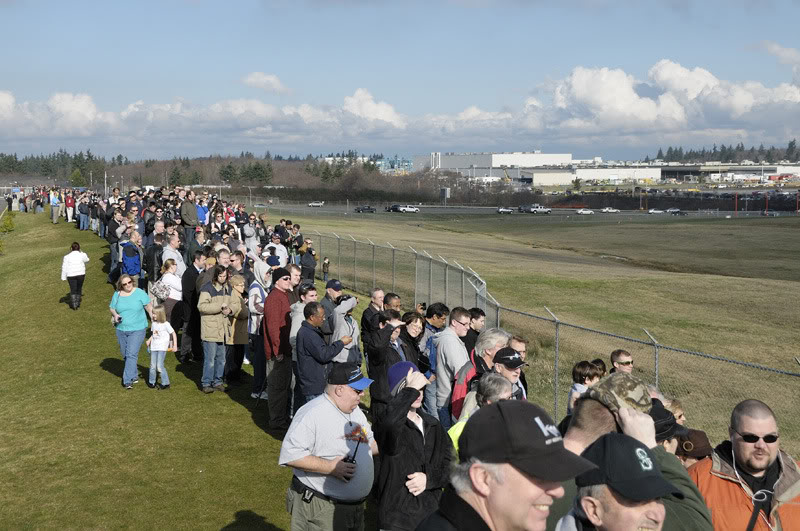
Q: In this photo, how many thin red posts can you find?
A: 3